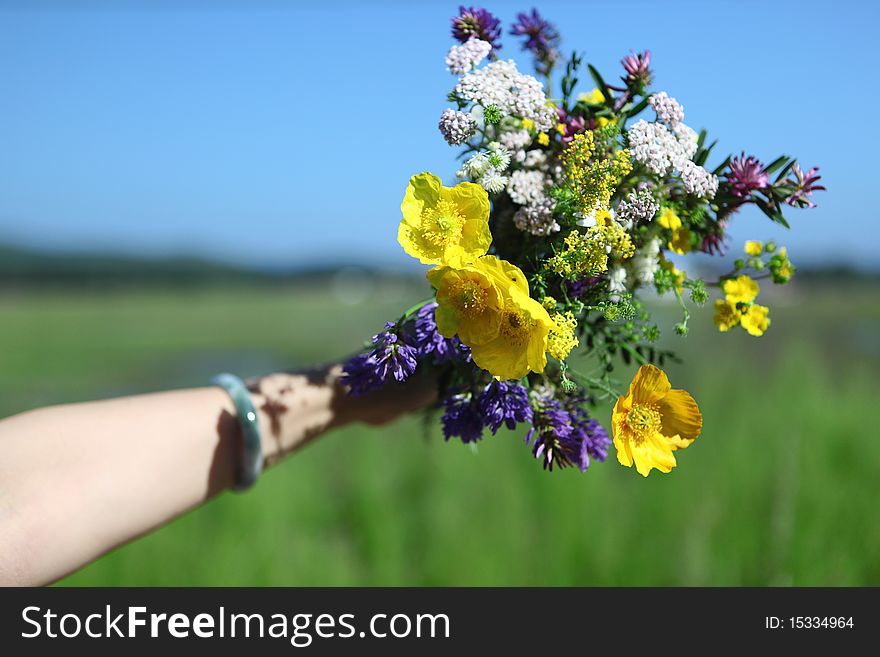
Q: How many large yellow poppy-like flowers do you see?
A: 4